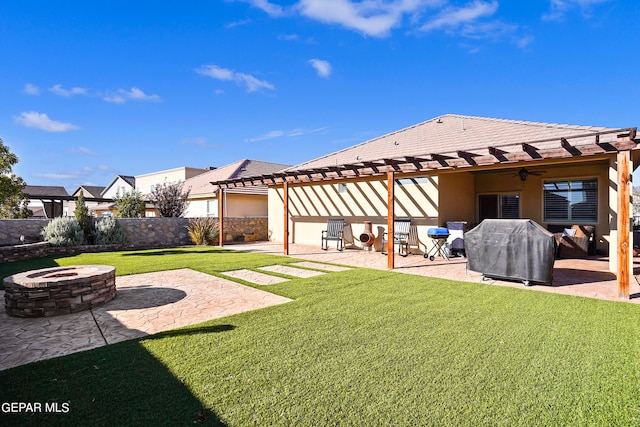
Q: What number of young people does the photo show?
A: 0